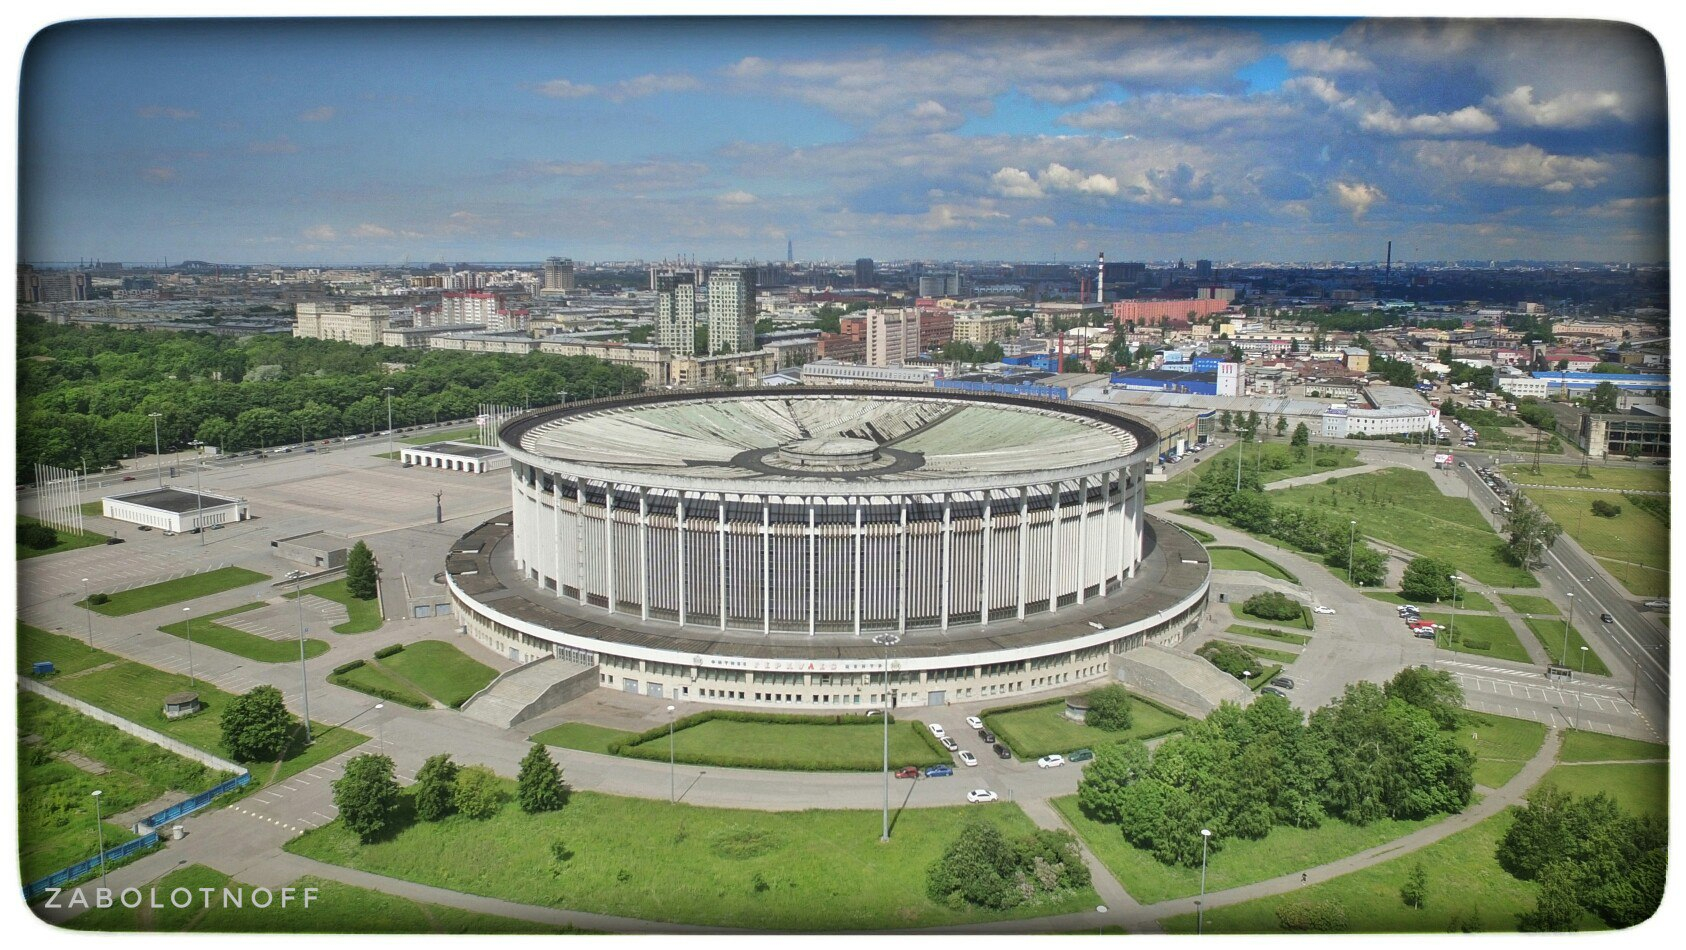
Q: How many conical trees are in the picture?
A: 2